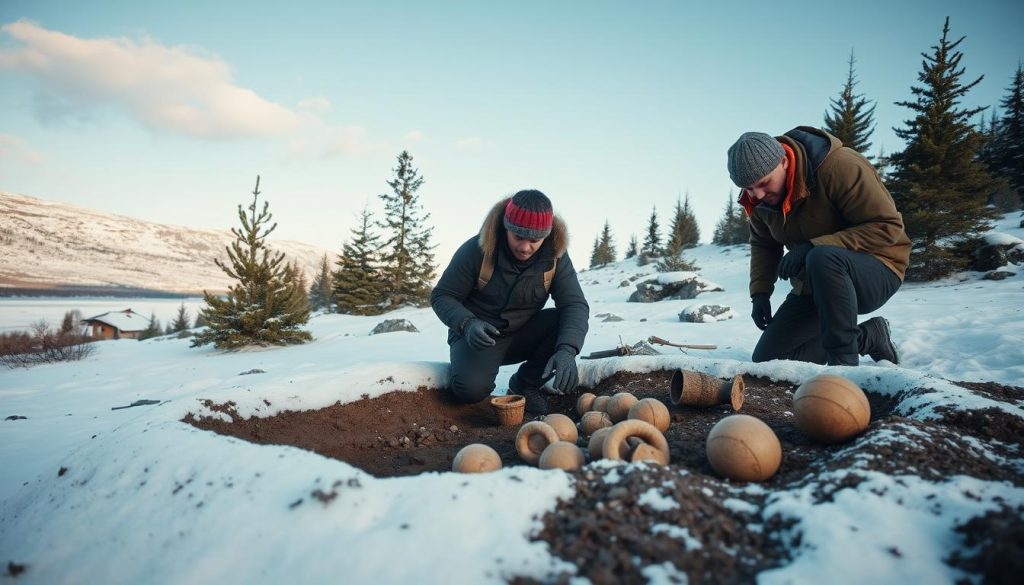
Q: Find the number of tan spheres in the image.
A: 11